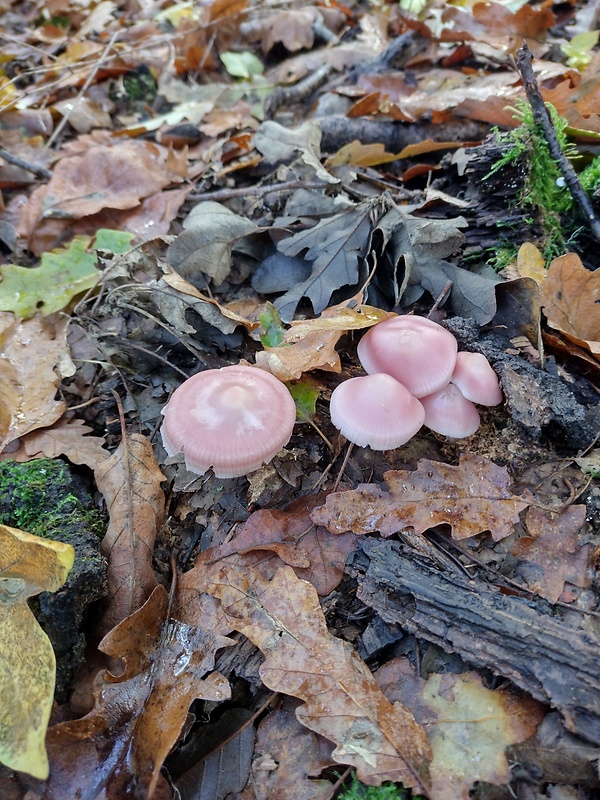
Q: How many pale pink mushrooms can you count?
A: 5